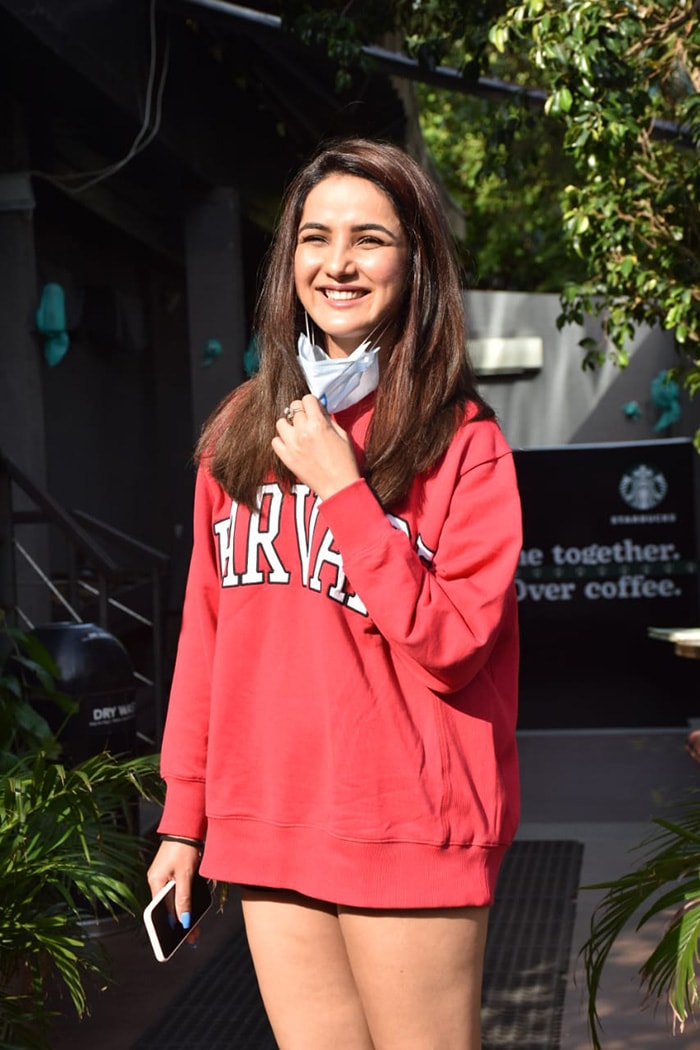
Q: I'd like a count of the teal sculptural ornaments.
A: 5